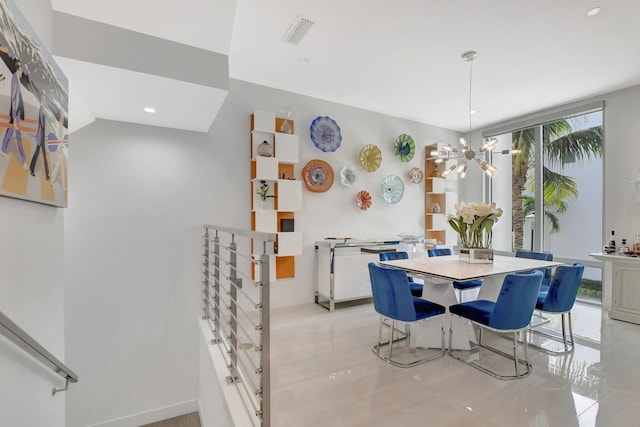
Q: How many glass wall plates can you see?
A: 8